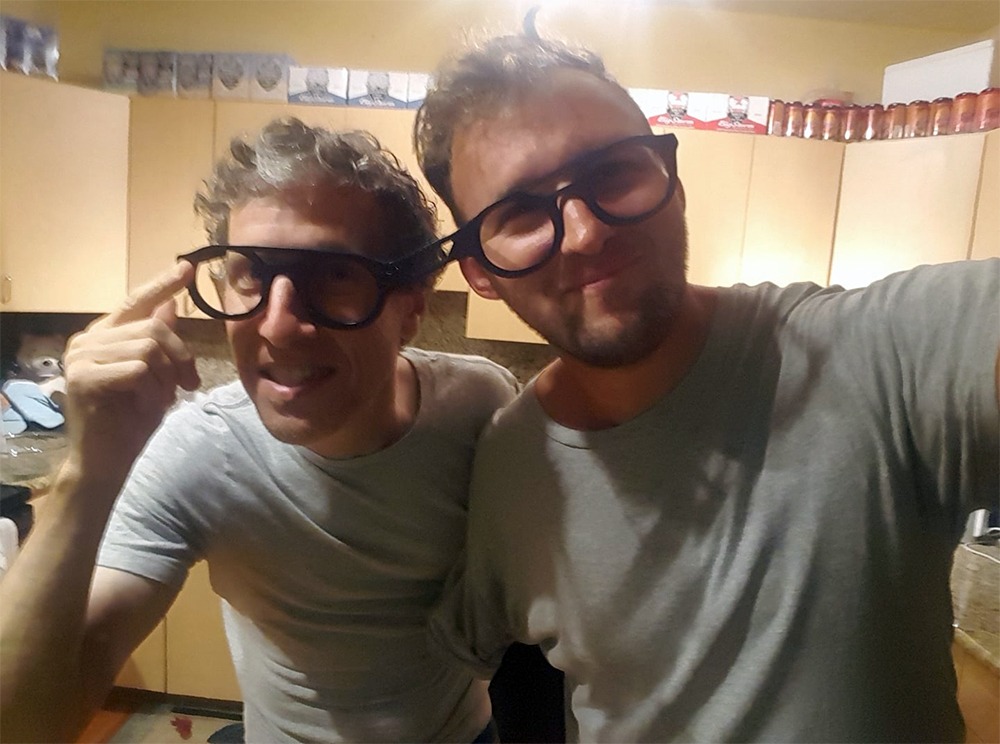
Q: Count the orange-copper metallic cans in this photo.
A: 11